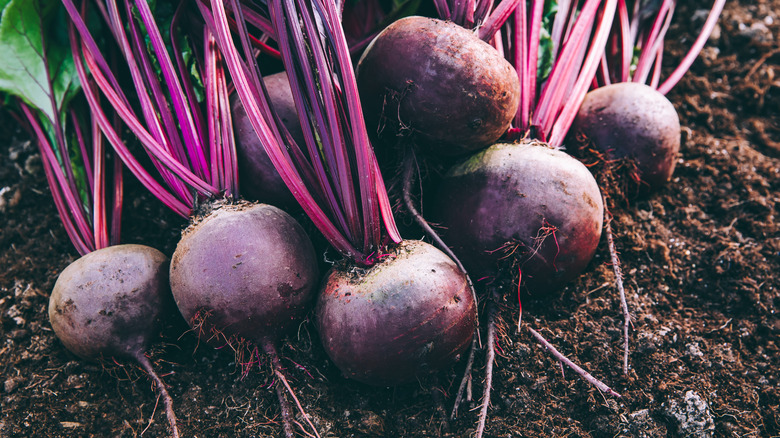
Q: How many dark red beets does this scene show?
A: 7